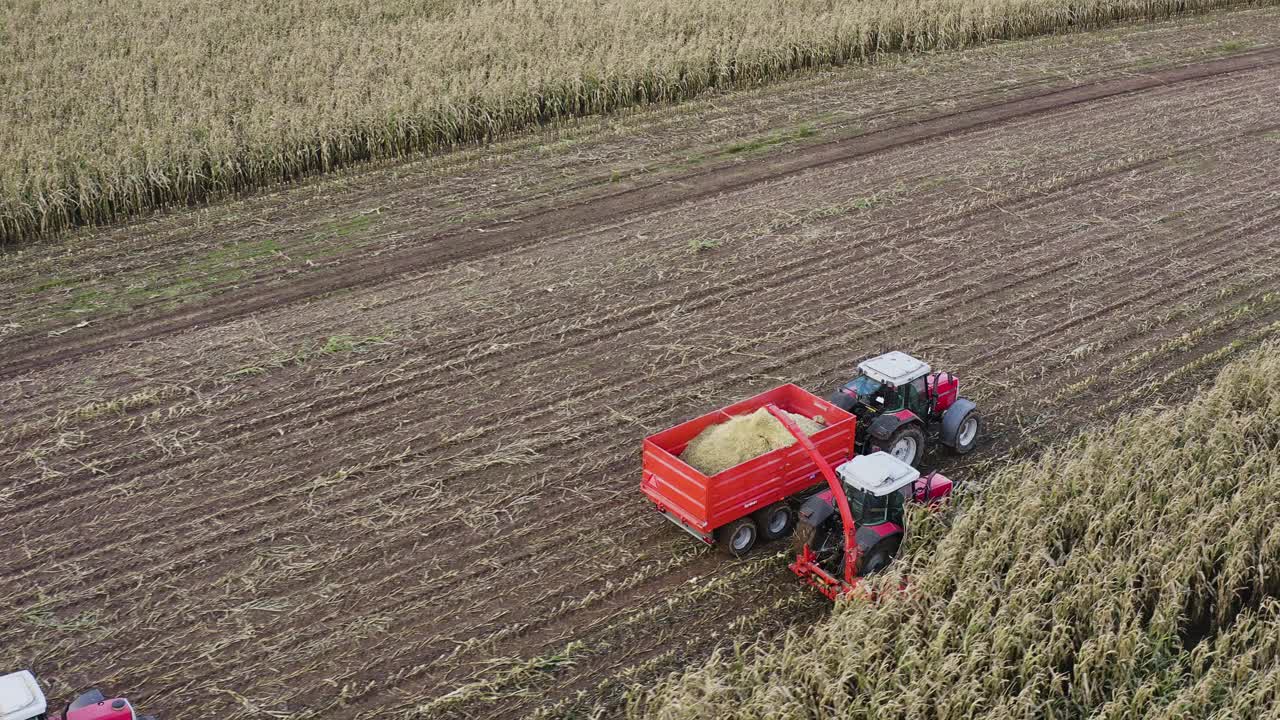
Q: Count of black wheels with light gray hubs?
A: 4